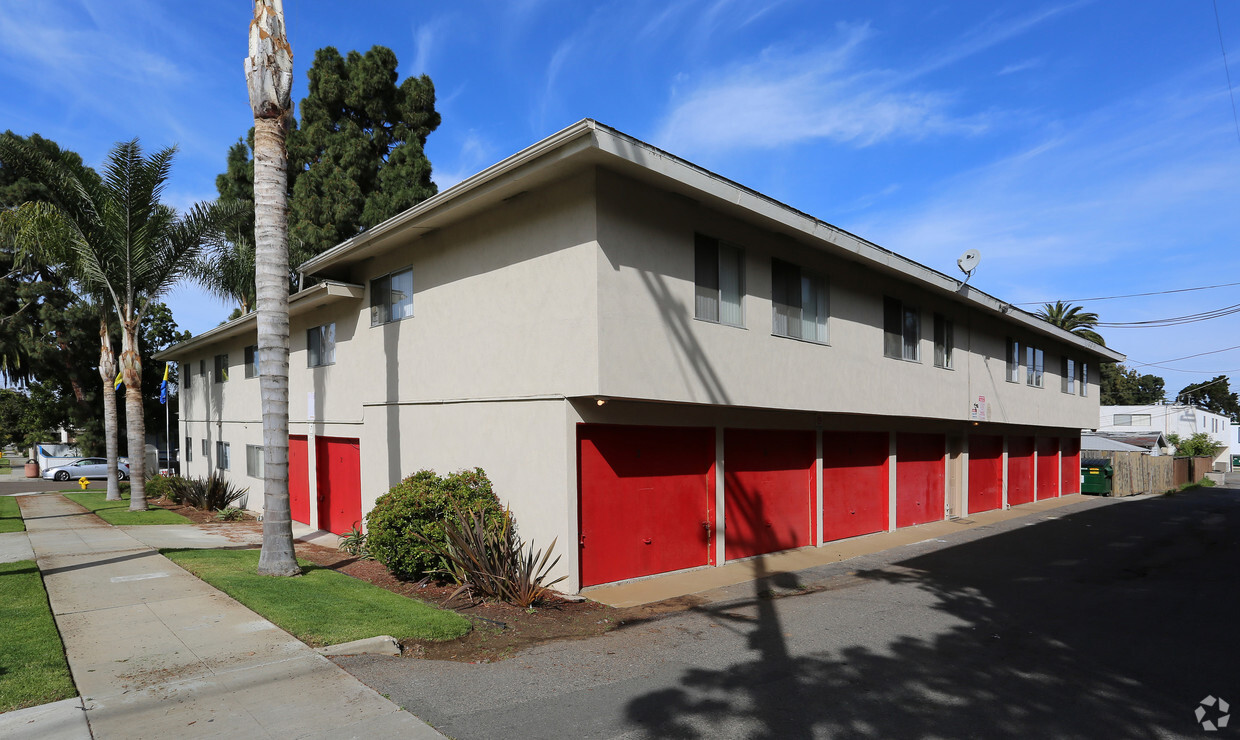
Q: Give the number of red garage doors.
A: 10